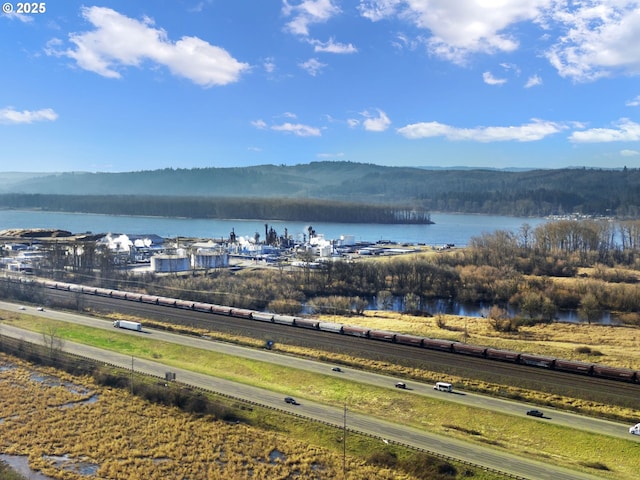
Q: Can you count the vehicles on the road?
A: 9